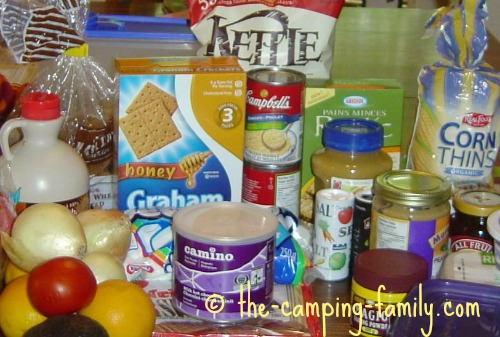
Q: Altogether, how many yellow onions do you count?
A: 3